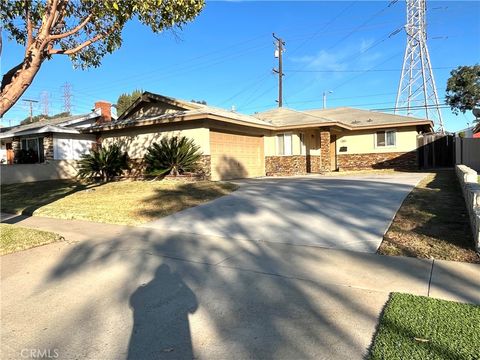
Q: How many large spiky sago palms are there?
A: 2